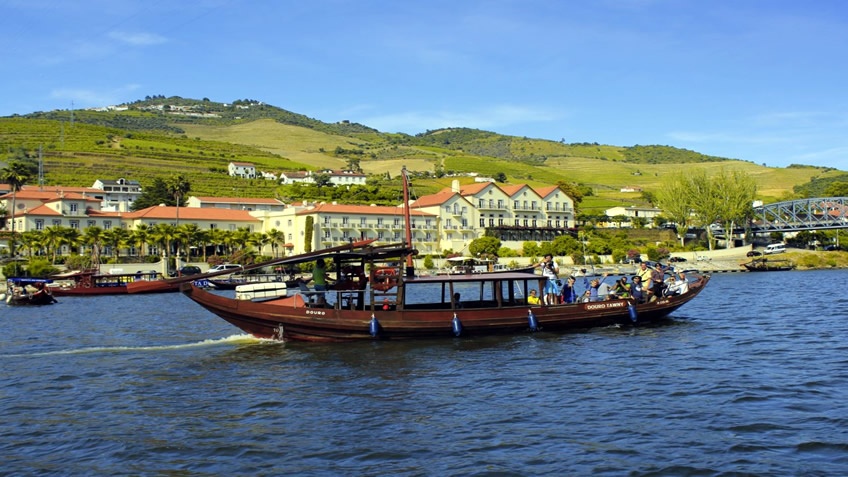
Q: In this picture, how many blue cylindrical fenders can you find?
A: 4